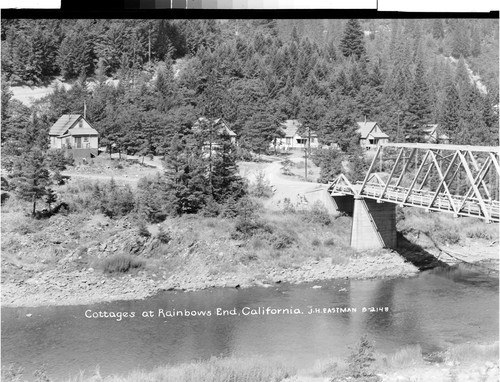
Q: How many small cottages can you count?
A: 5